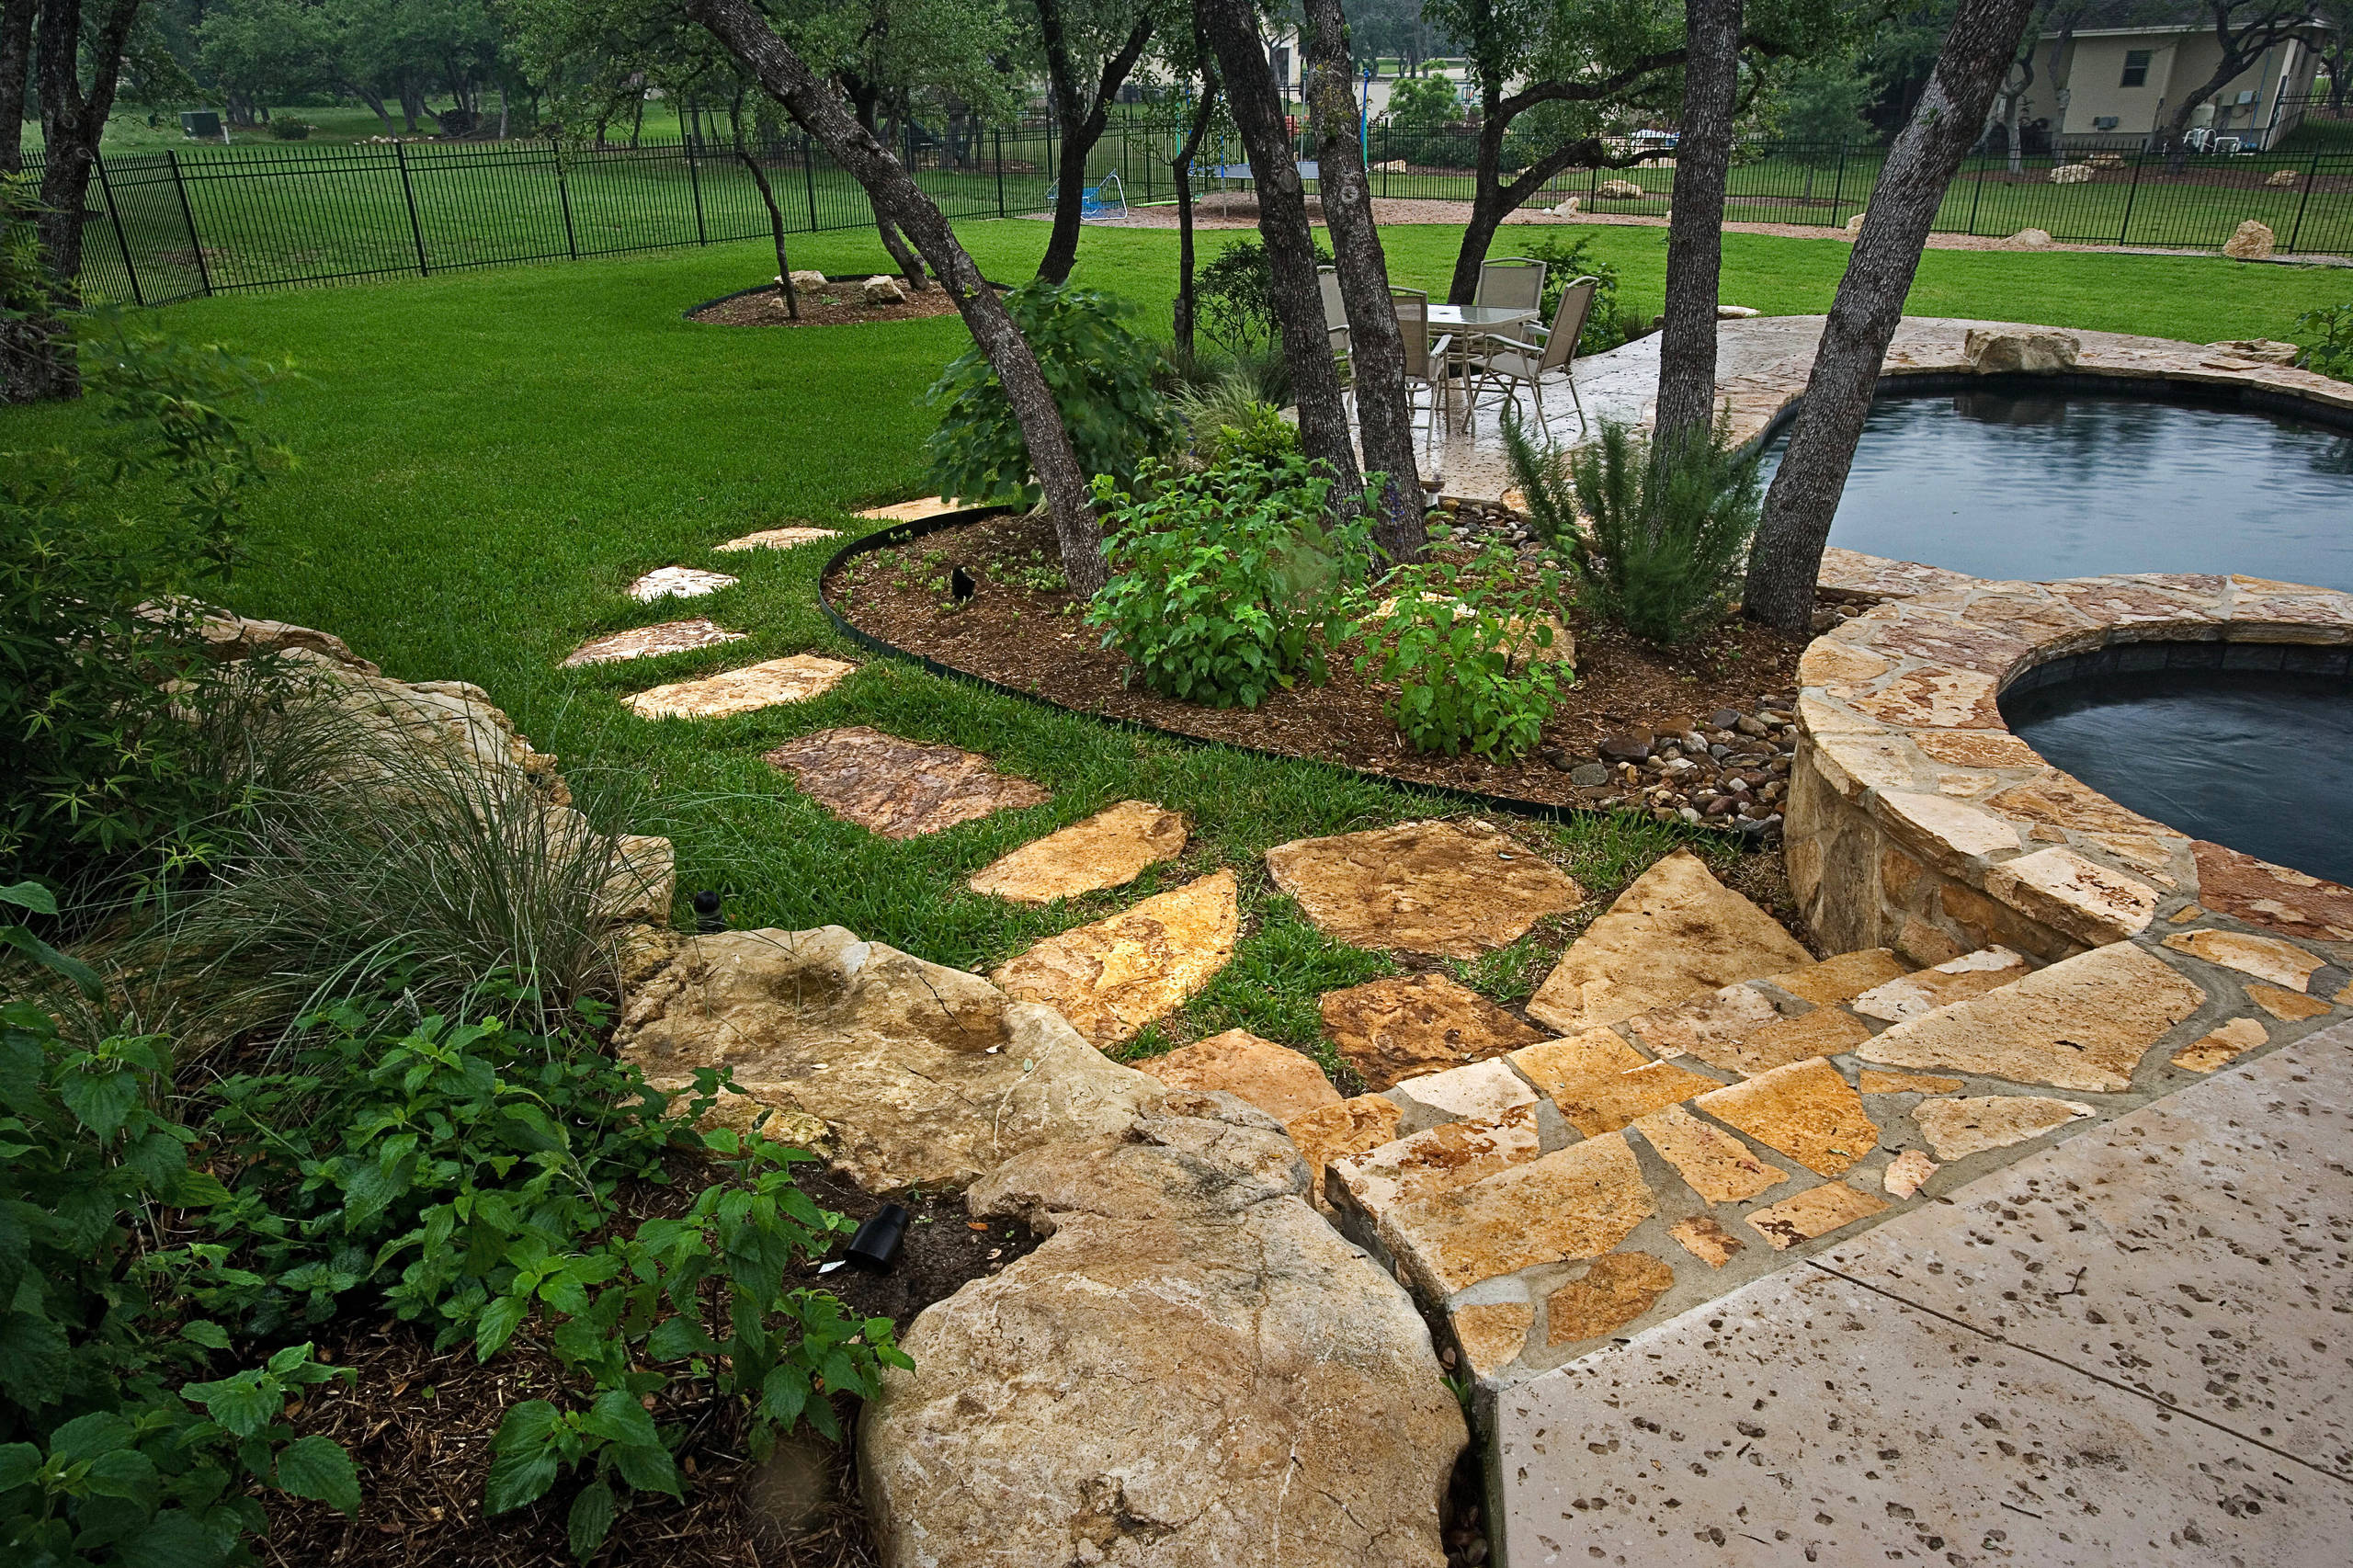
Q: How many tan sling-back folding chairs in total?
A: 4